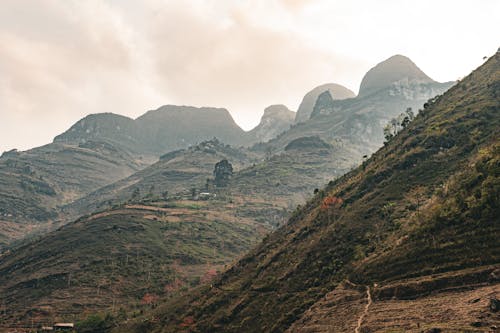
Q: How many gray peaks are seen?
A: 5